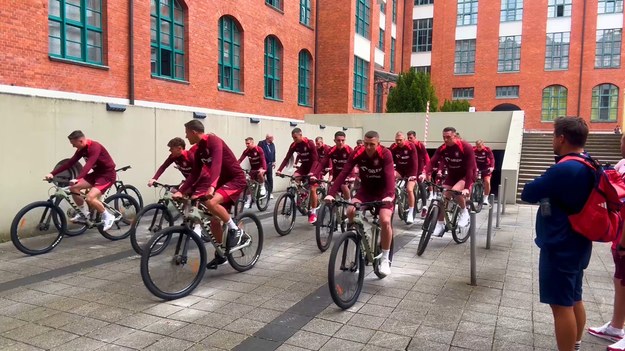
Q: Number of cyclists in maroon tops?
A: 14